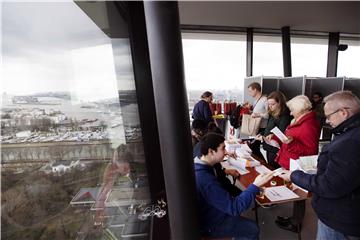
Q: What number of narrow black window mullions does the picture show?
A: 3